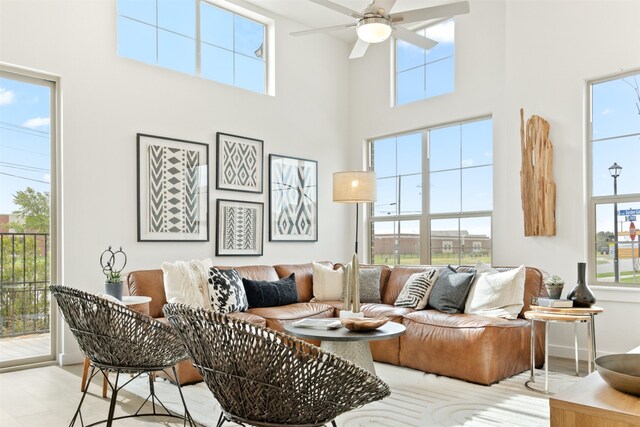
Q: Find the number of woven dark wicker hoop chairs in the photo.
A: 2